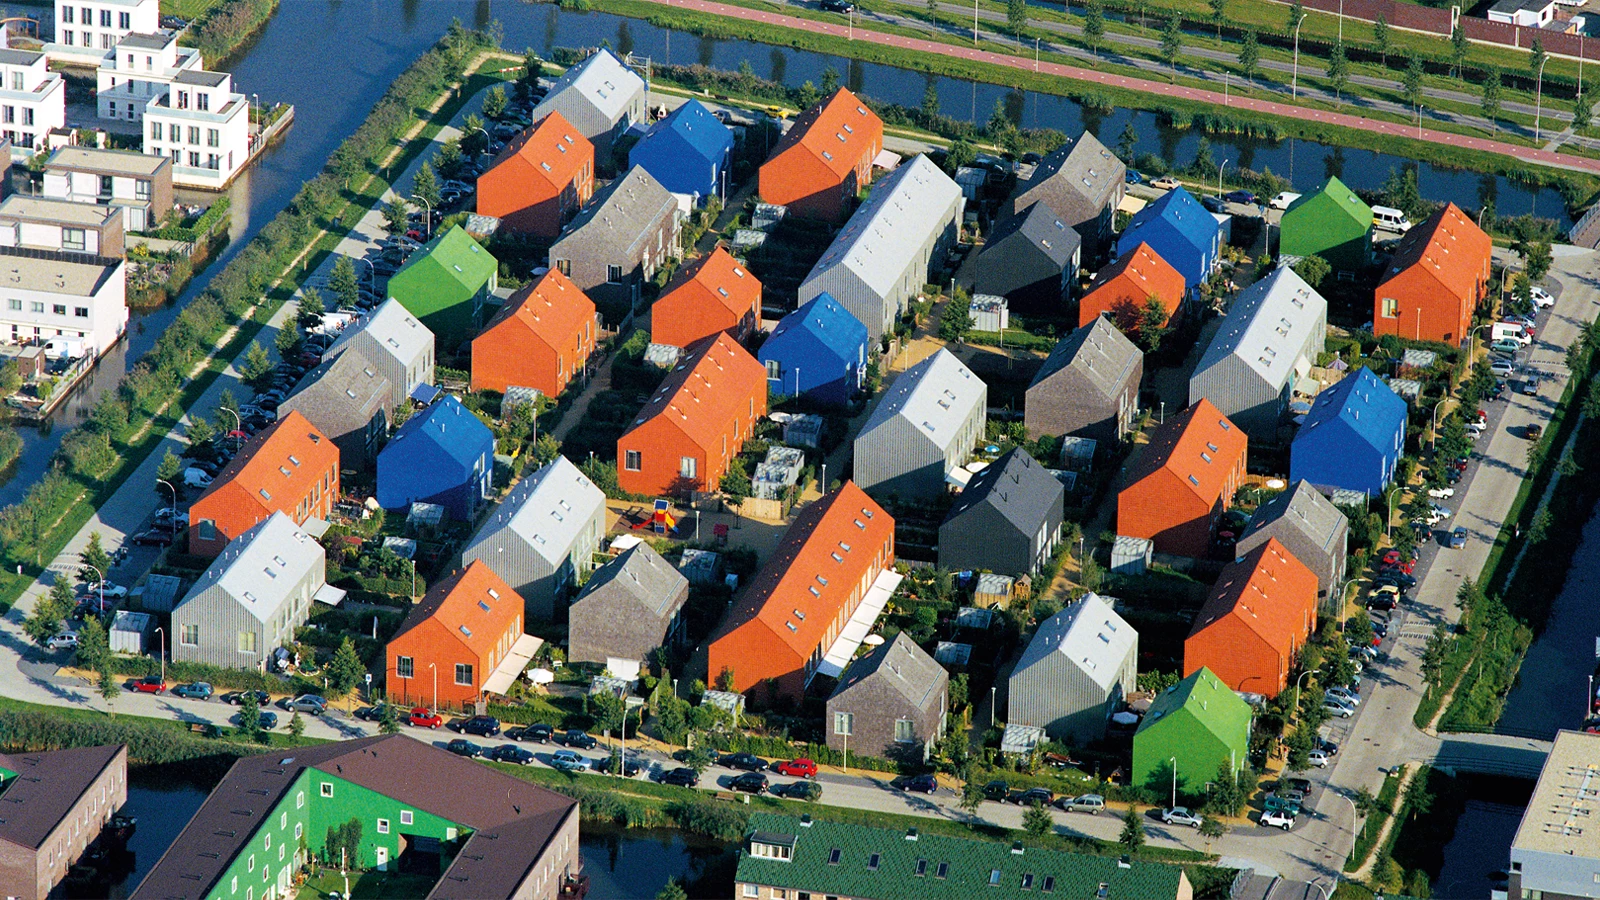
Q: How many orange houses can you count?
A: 12